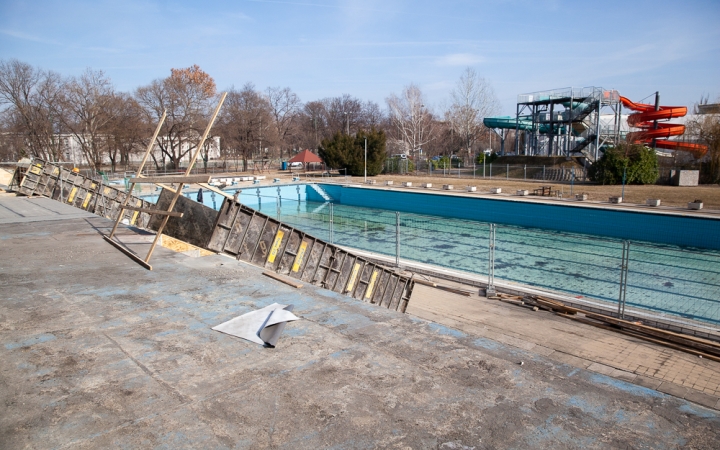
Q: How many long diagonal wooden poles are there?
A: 2